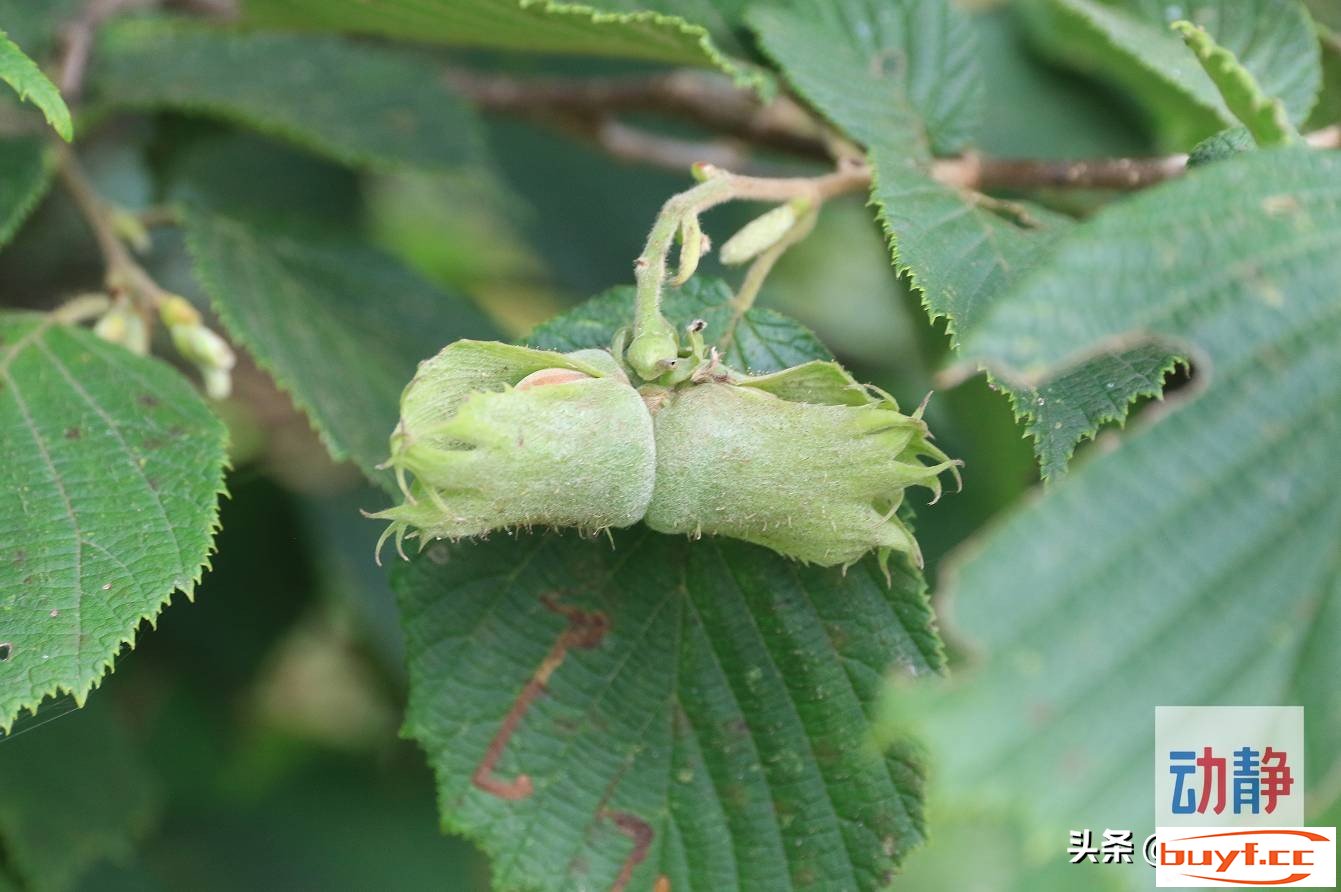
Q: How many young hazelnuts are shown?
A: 2